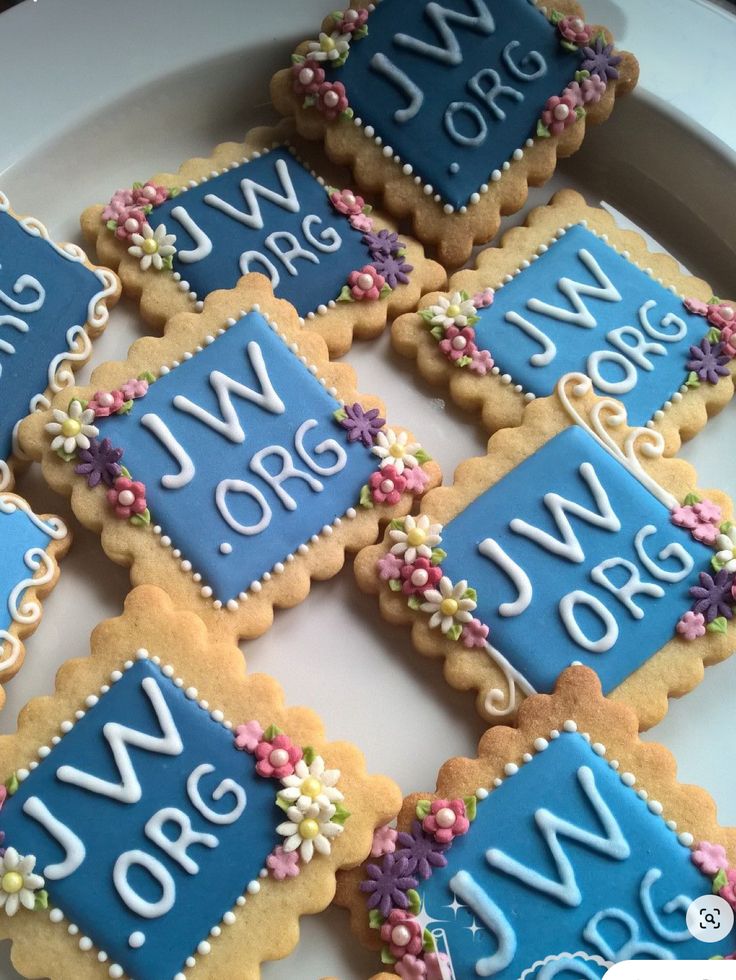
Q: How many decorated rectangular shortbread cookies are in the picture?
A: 9